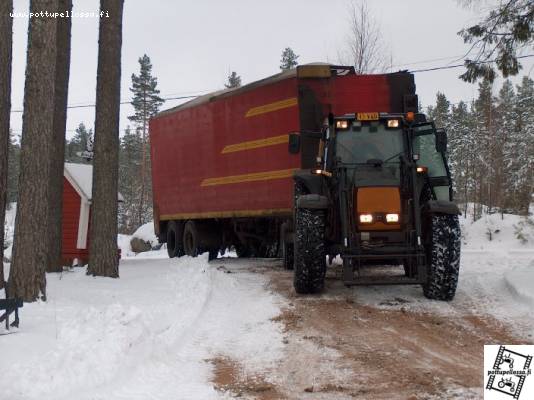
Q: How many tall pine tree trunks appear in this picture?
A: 4